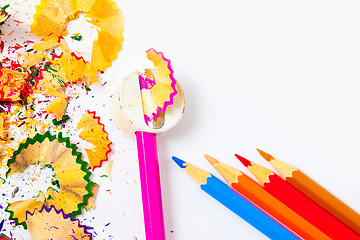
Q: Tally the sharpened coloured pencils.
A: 4